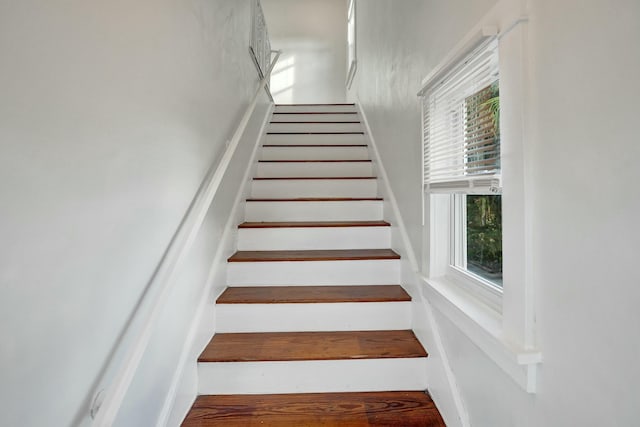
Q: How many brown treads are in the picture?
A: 13